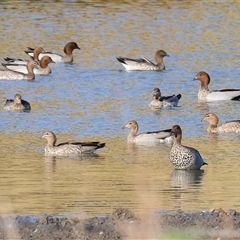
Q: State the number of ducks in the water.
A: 12